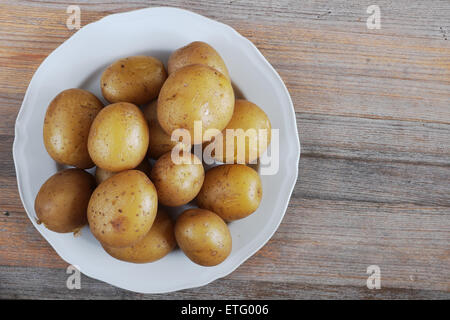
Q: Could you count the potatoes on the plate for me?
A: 14